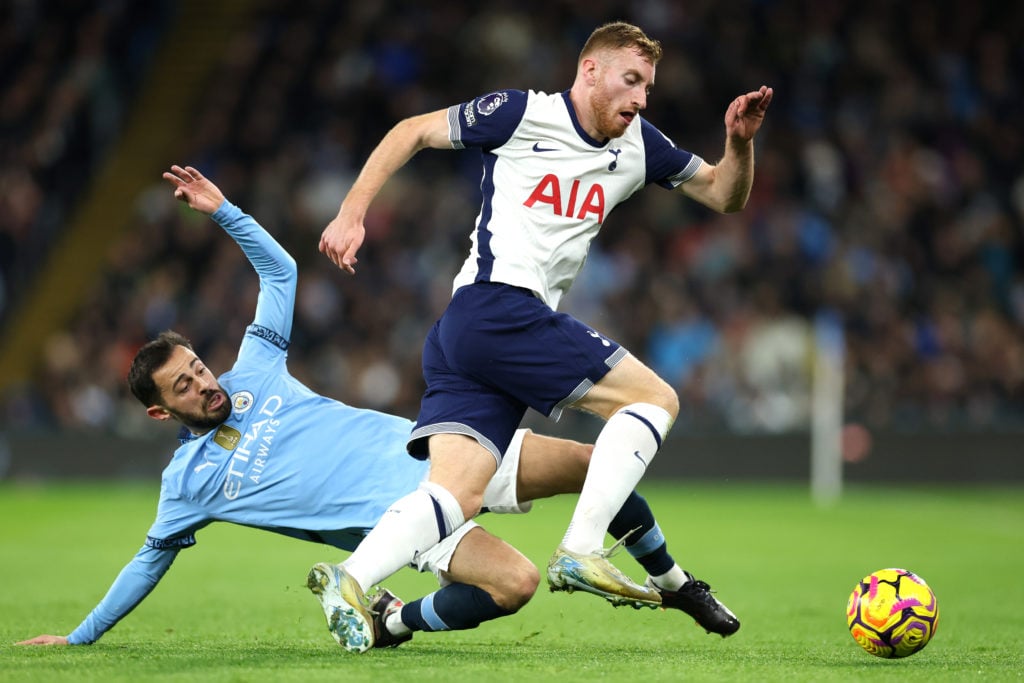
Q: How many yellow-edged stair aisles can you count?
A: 1